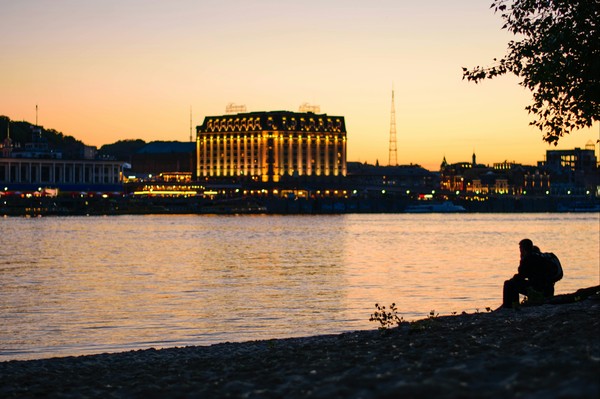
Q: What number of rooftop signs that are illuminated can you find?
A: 2